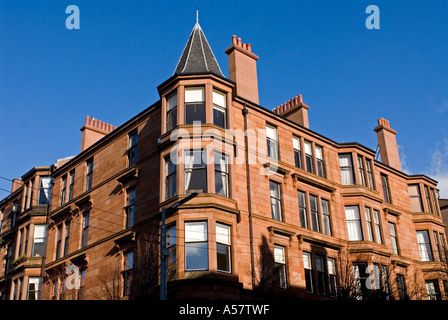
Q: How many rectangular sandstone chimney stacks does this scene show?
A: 4